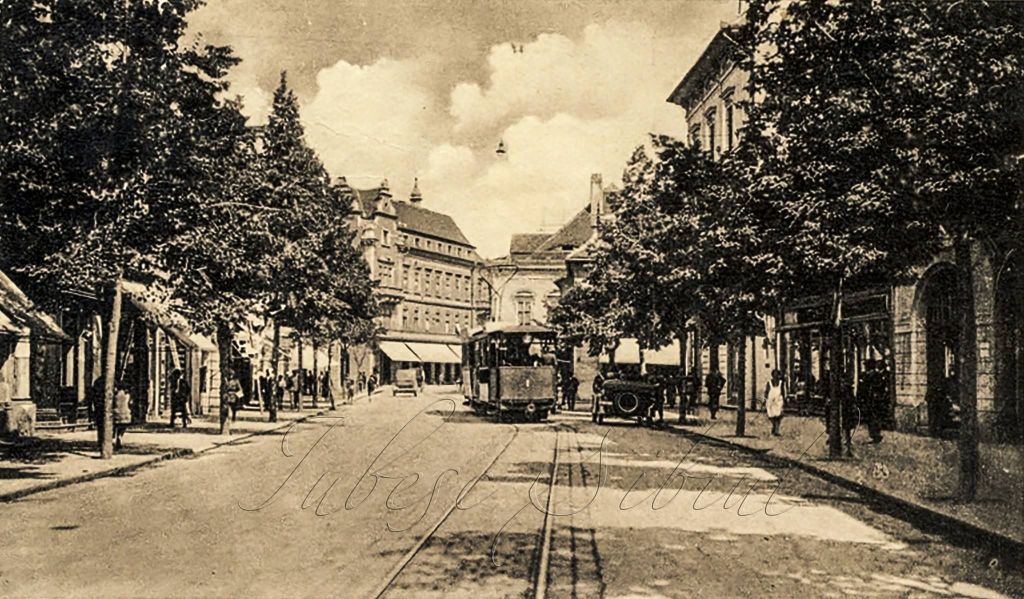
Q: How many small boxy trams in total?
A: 1